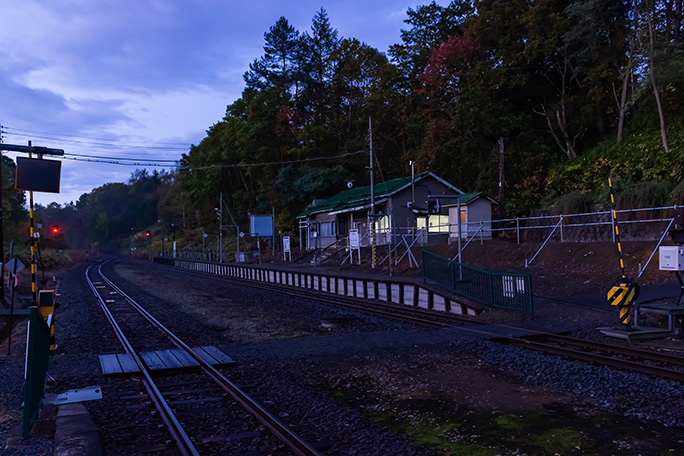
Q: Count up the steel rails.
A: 4